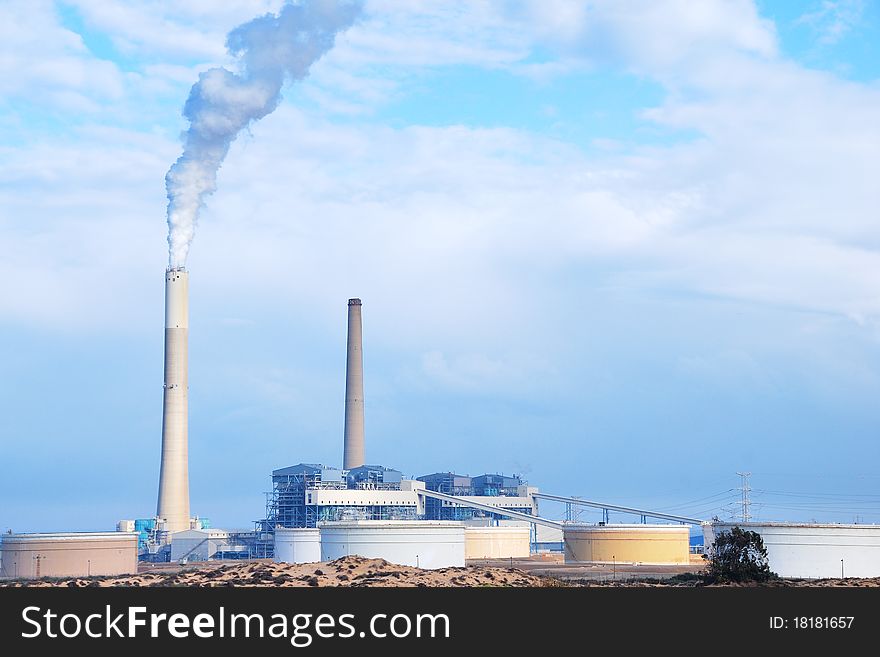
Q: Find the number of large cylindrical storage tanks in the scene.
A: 6